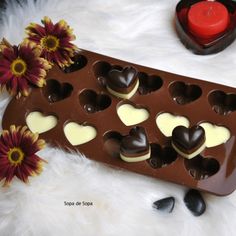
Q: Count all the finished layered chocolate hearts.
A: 3